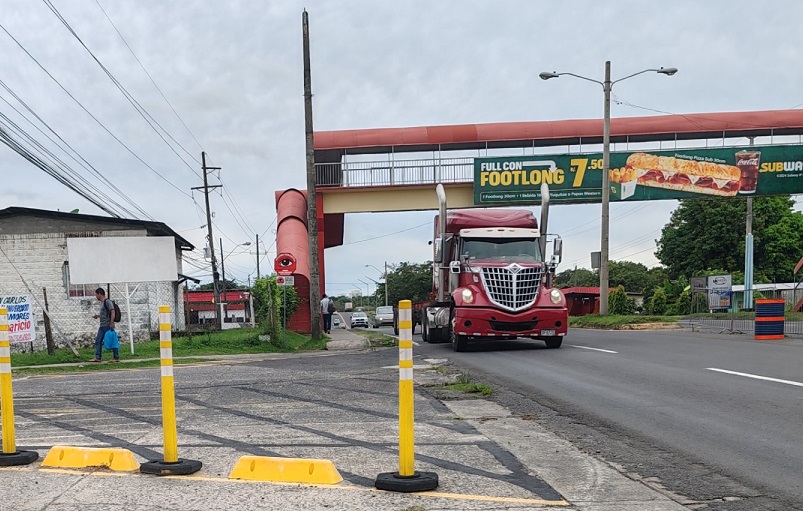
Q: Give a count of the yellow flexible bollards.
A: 3